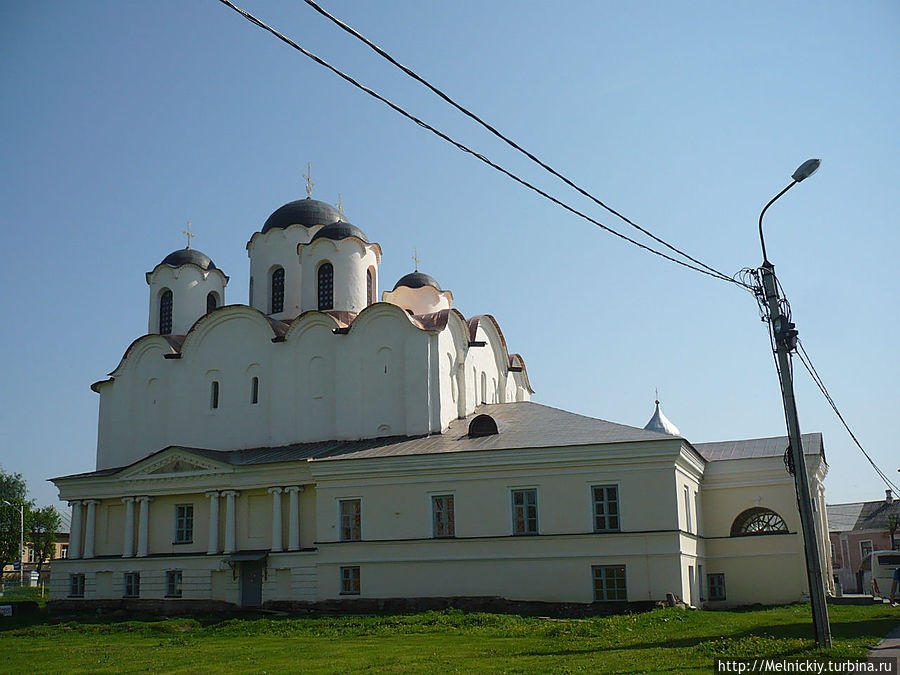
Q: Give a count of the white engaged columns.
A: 8